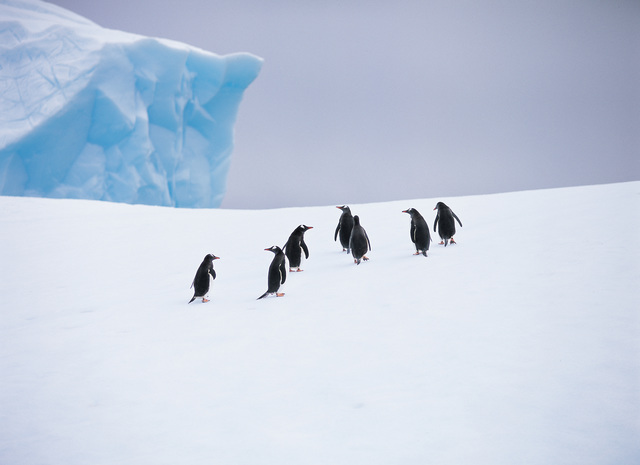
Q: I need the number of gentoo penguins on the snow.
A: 7